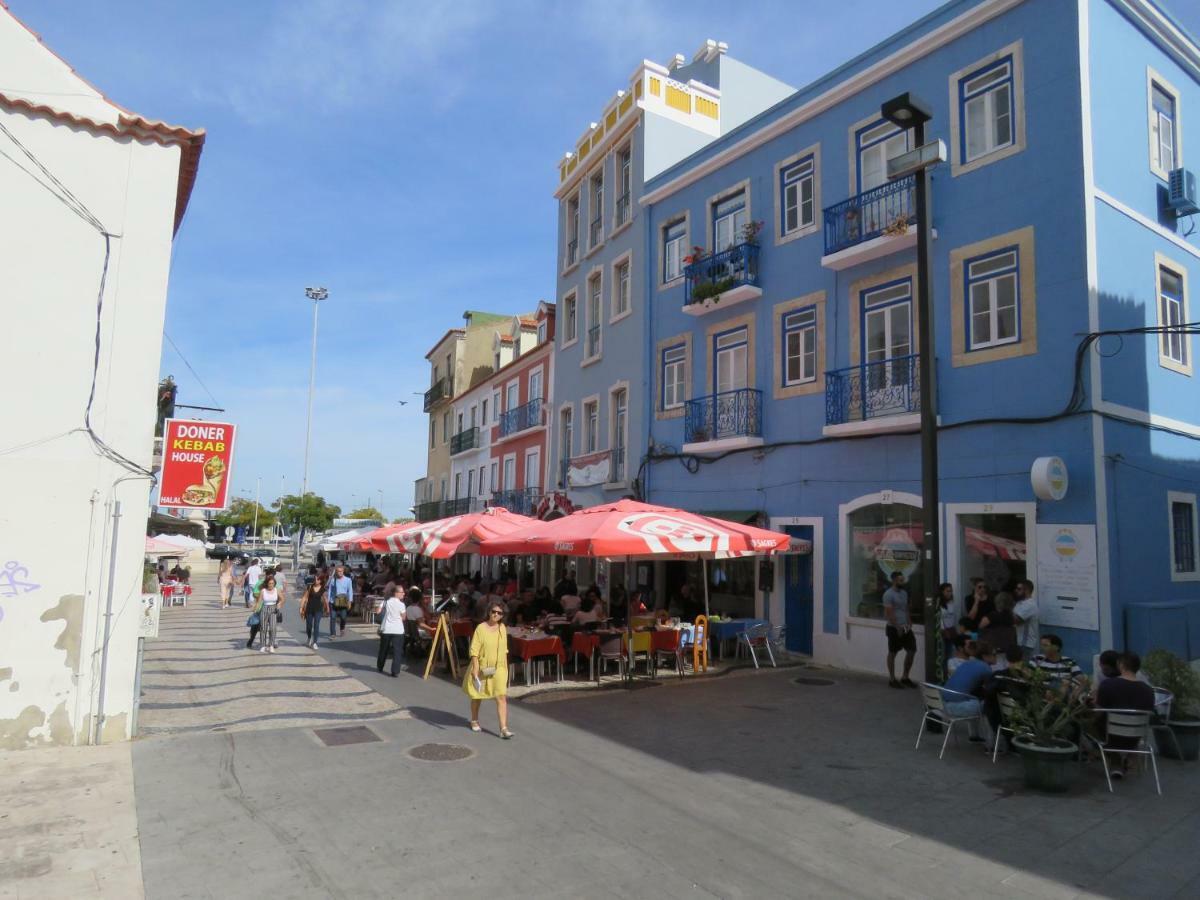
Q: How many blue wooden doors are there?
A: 1